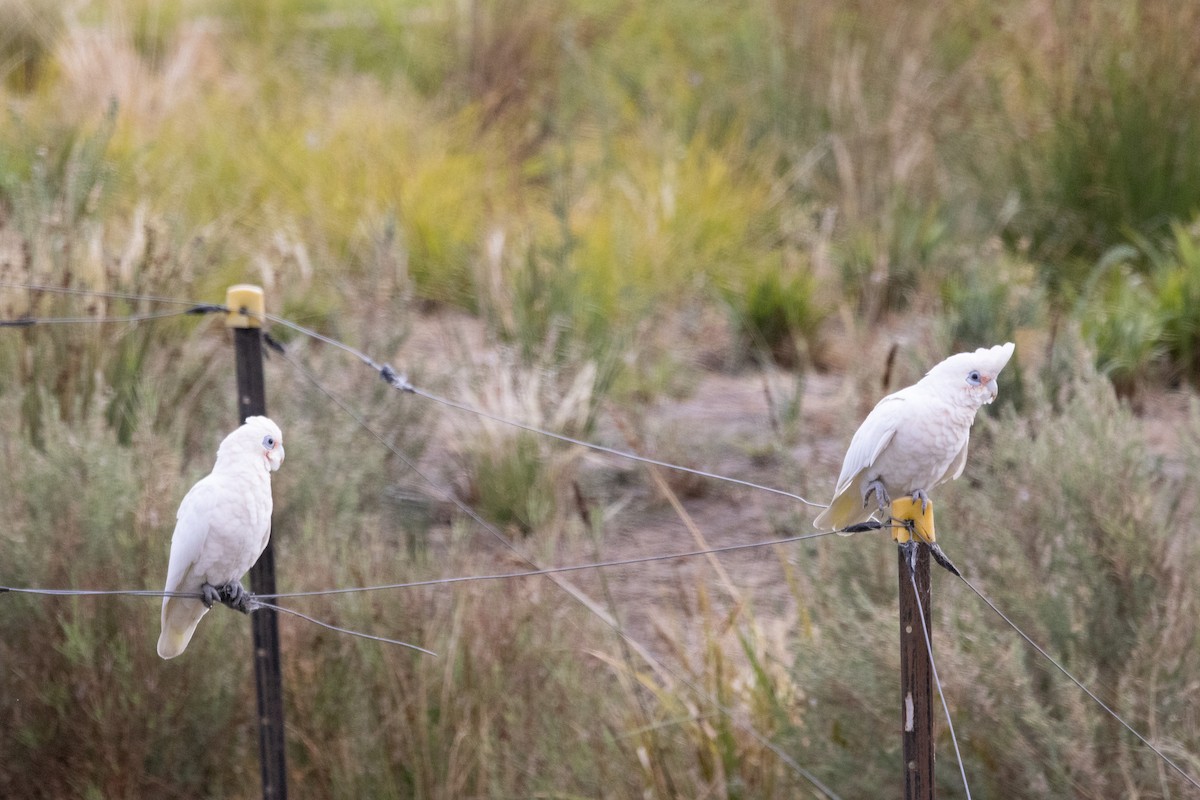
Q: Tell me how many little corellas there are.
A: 2